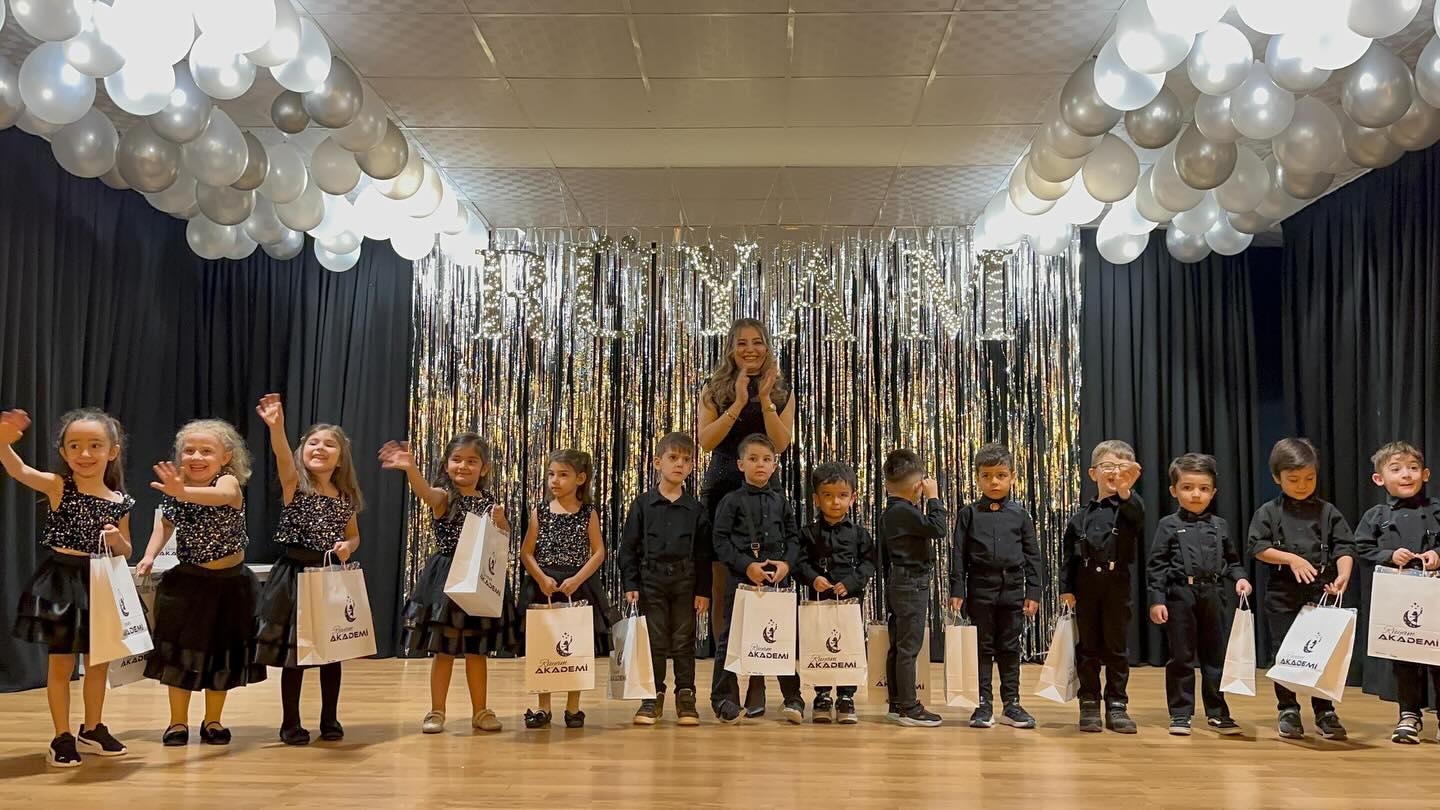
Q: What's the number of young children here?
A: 14